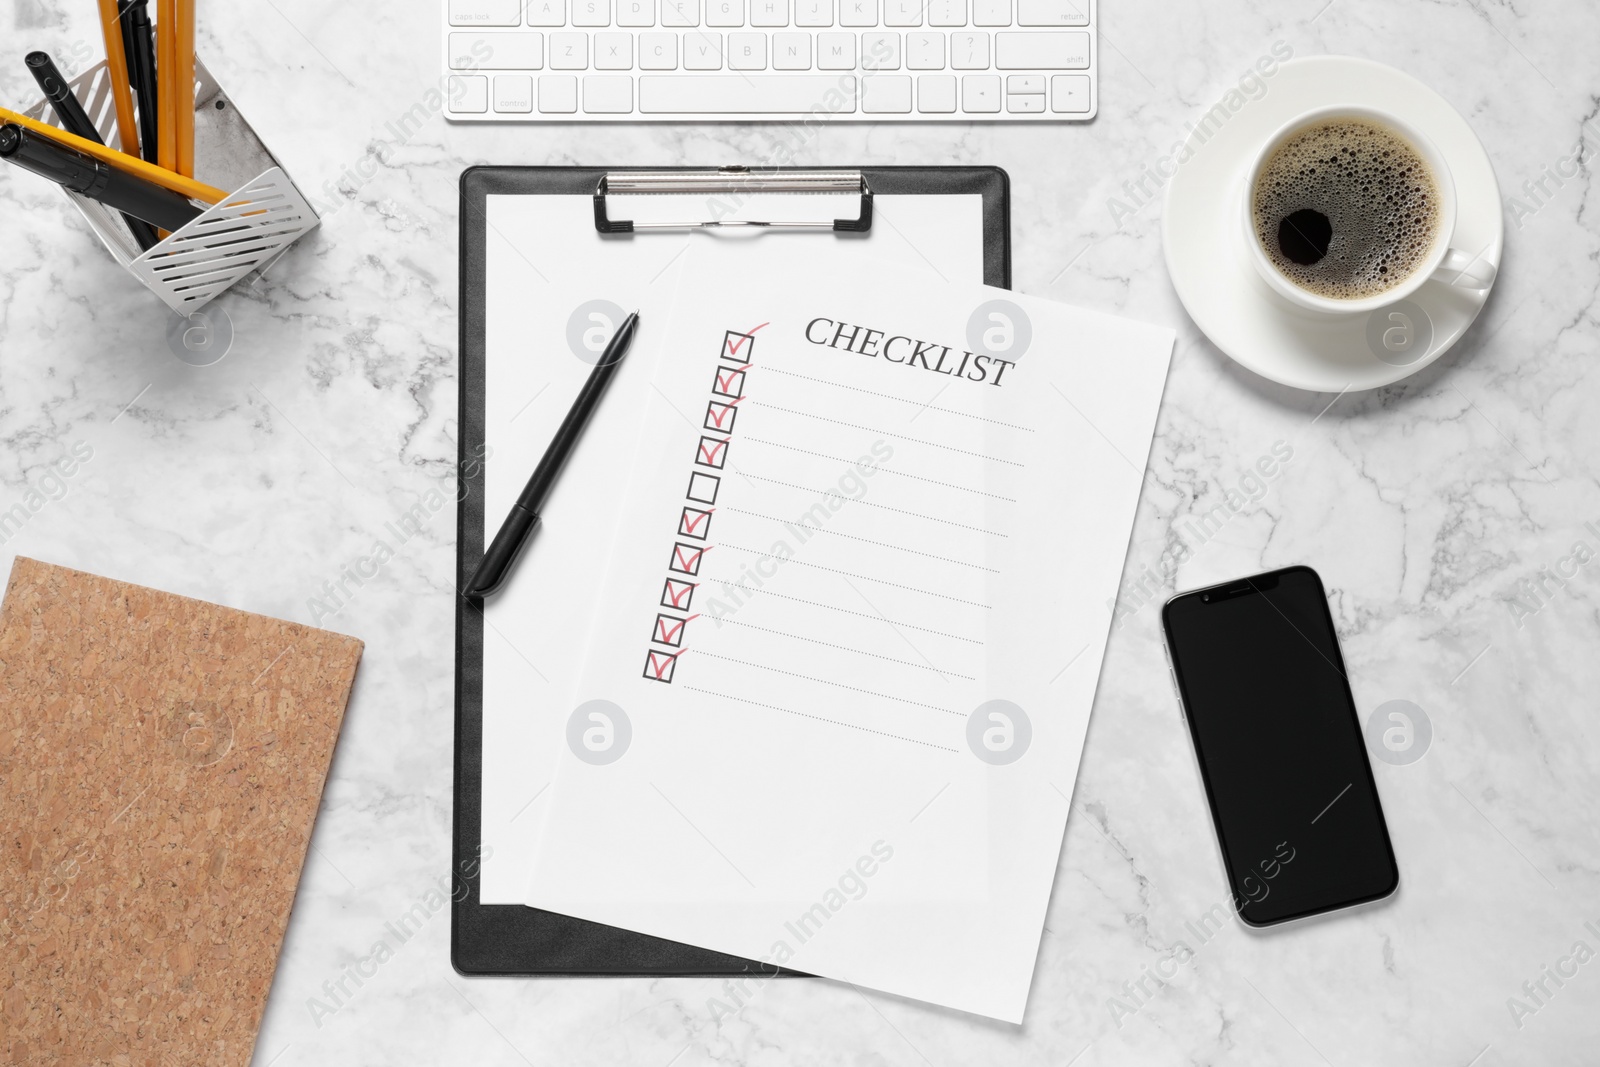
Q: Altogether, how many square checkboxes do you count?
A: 10